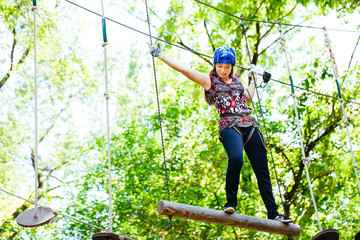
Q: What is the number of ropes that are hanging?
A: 6